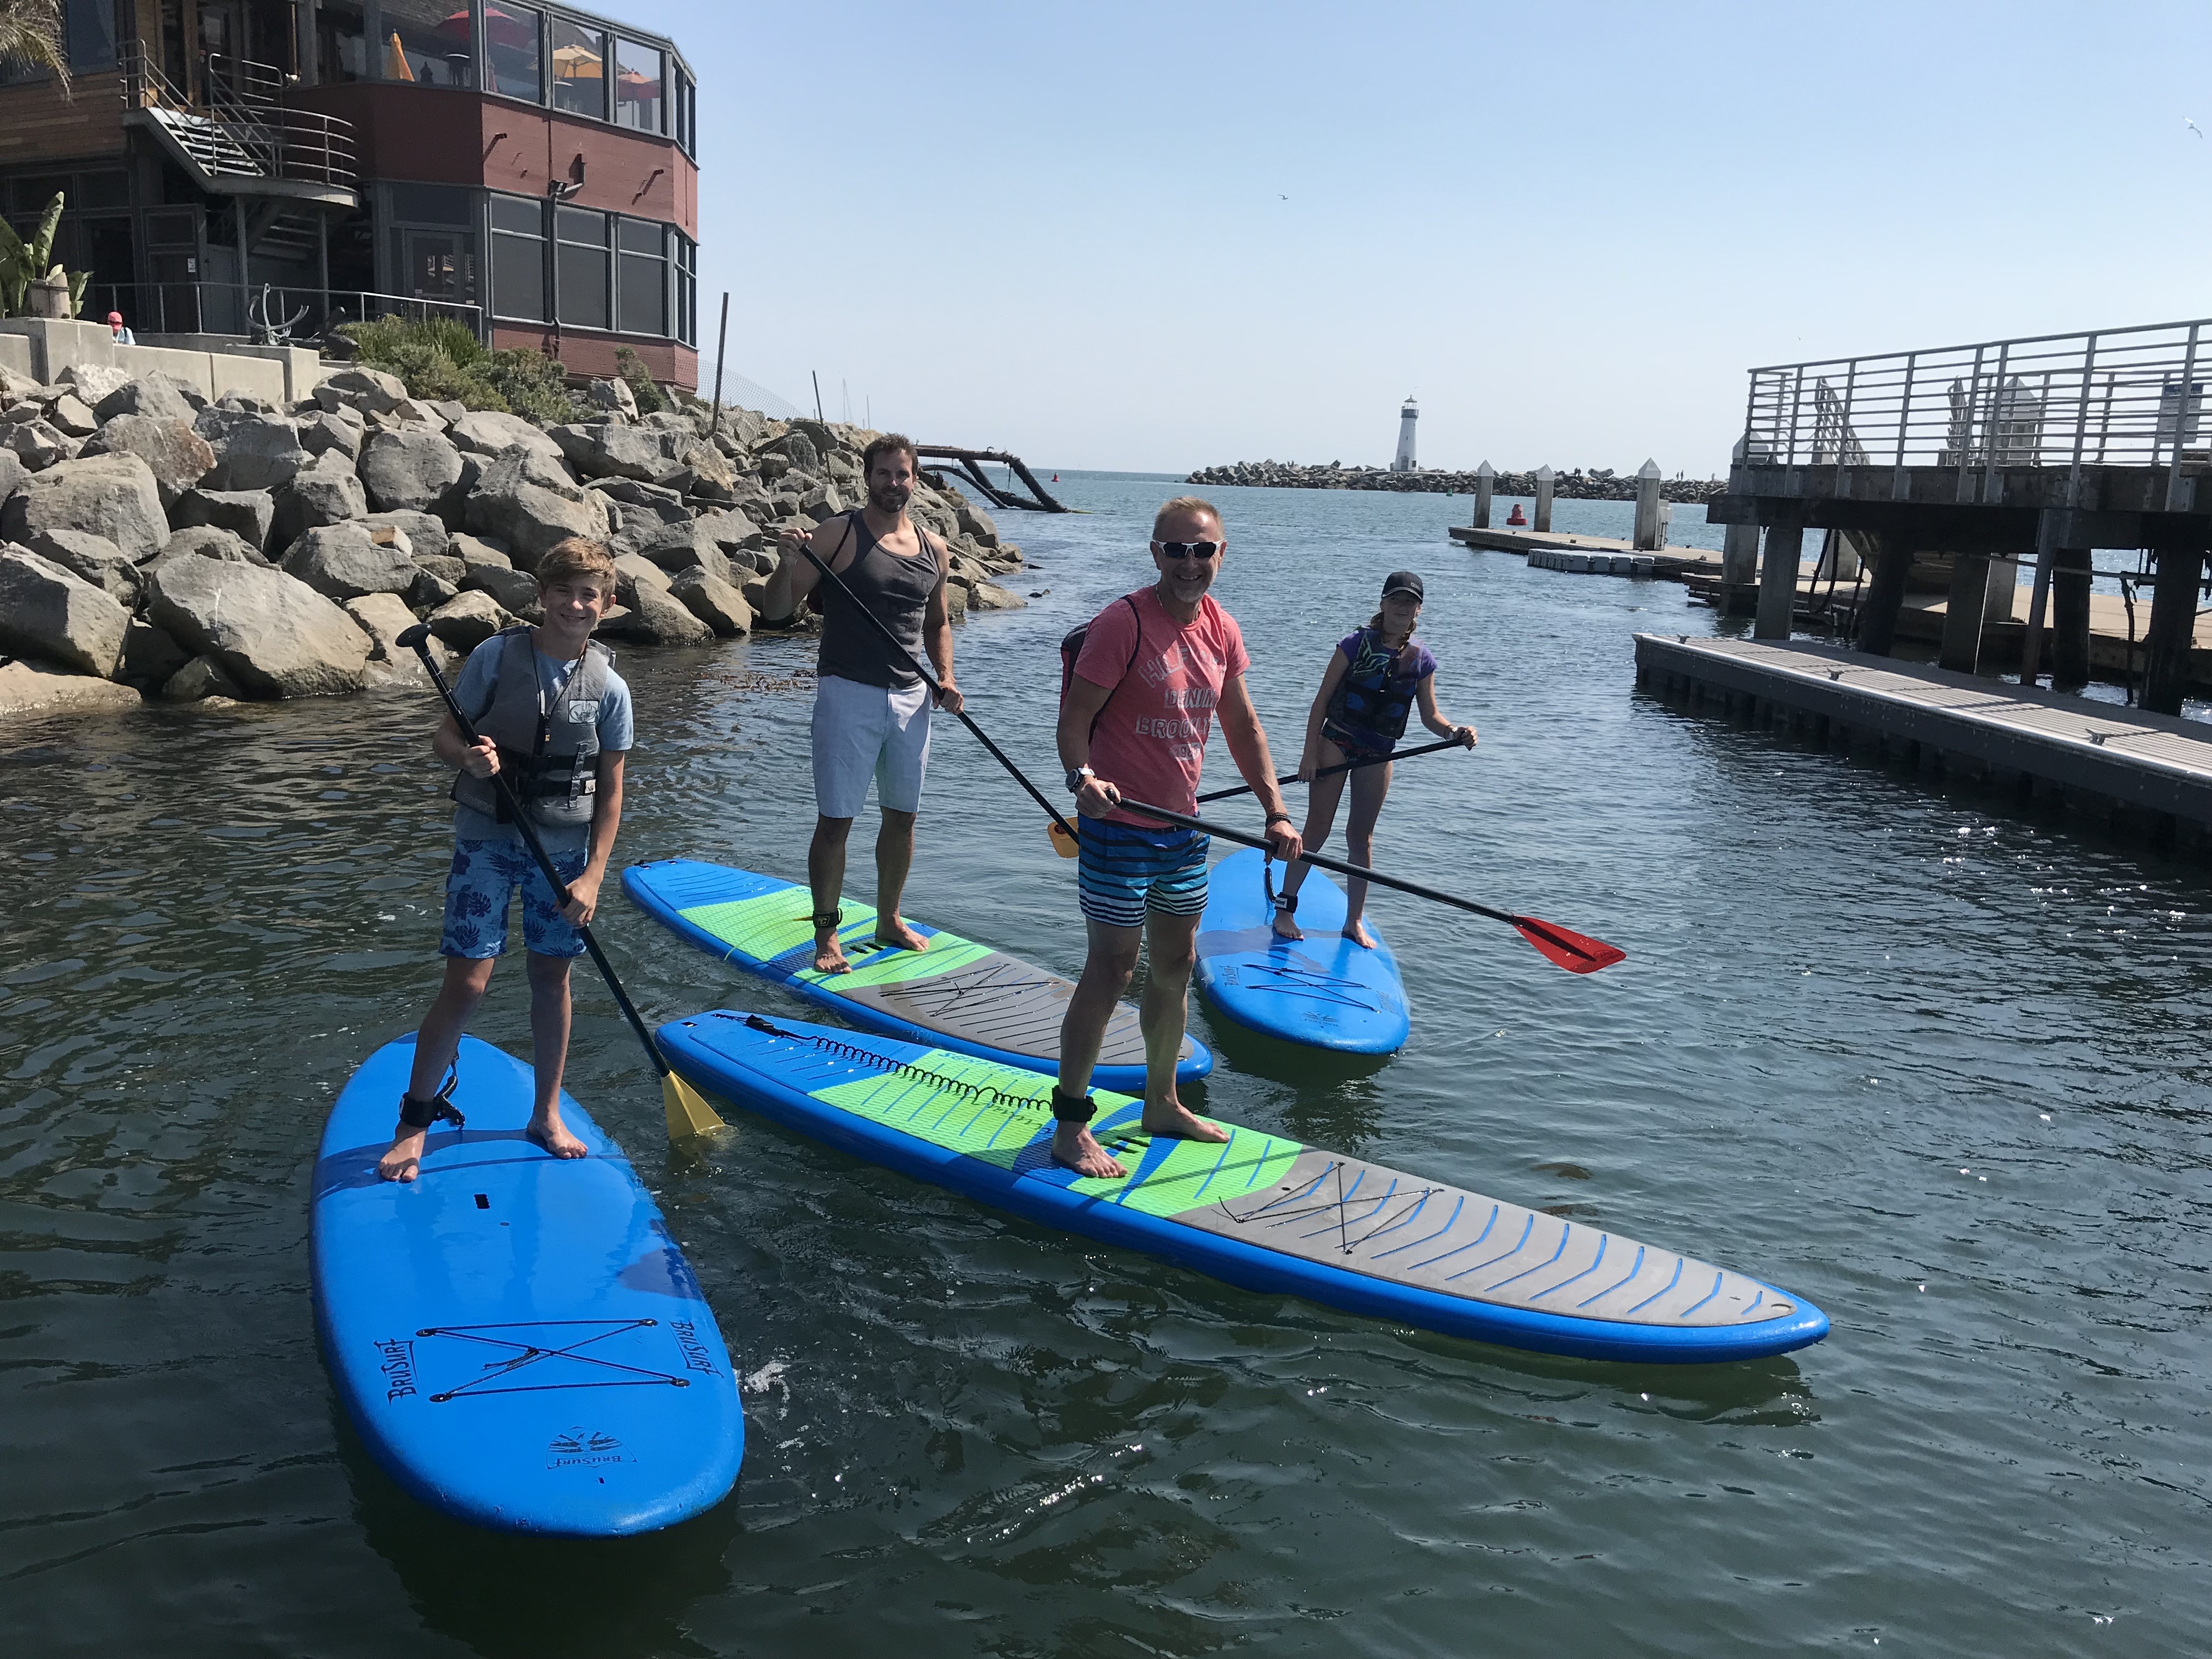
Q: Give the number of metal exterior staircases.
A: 1